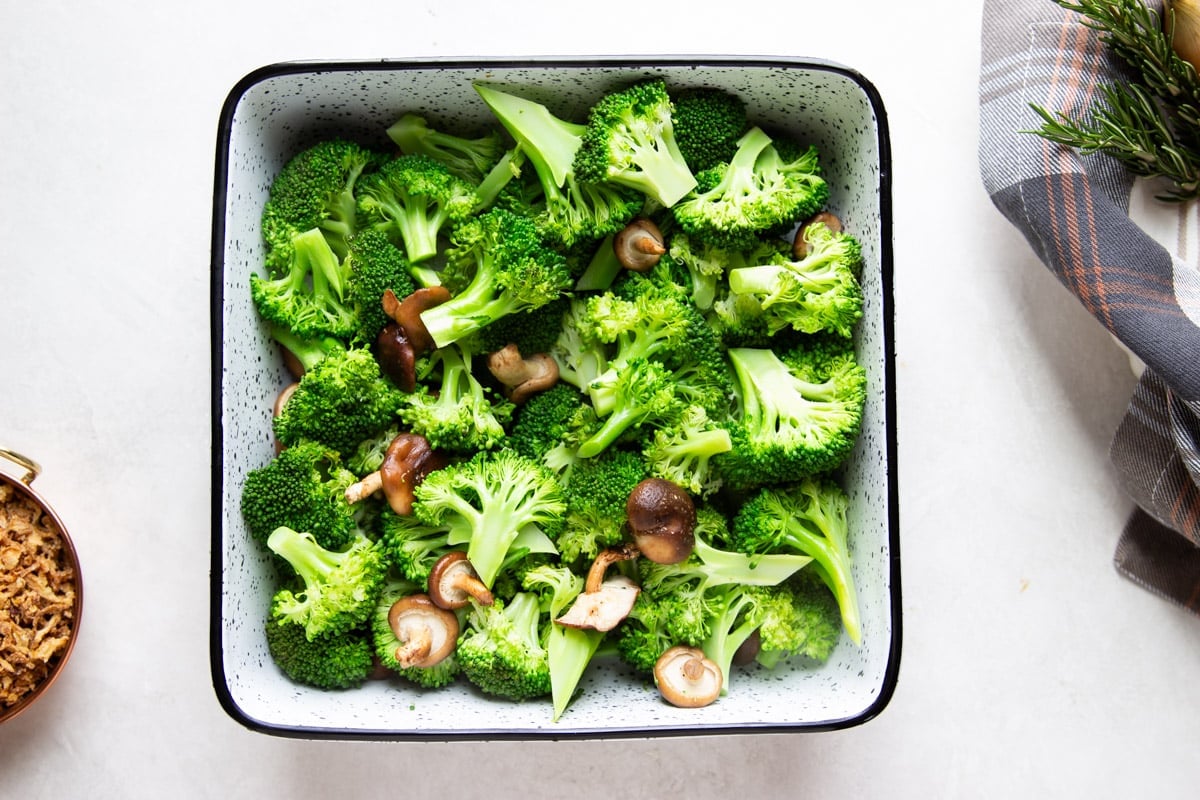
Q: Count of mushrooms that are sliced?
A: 1